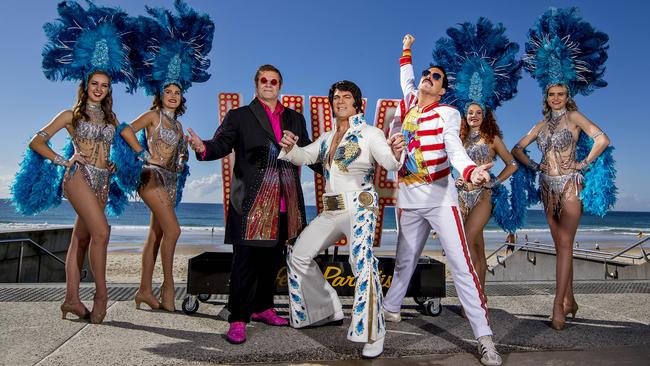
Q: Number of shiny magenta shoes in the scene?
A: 2